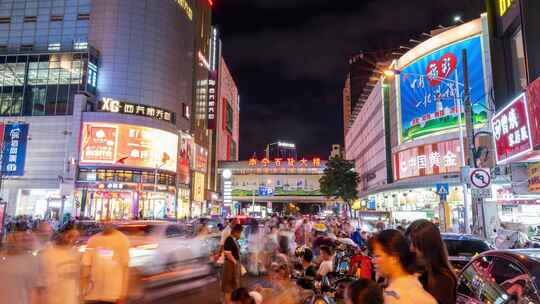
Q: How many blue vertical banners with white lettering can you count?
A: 1